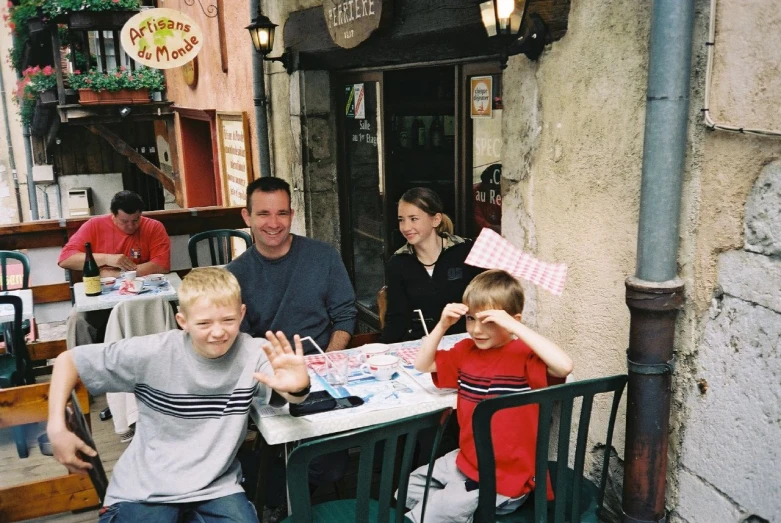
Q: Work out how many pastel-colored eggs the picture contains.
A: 0